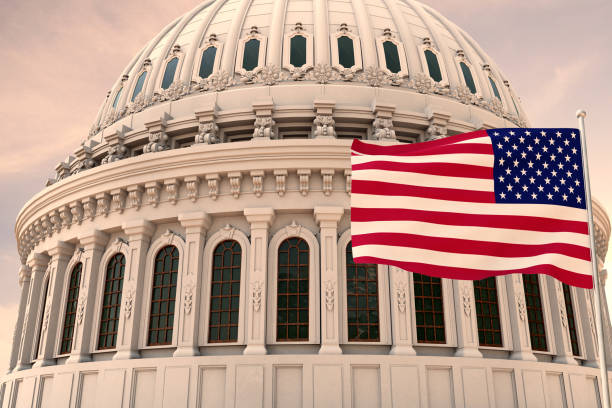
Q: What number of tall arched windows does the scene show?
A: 11